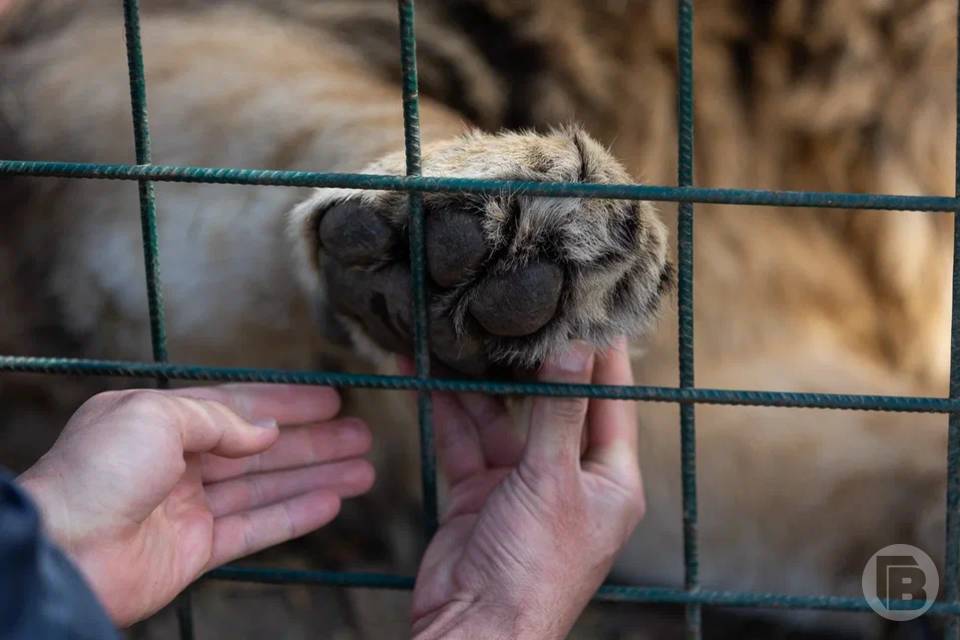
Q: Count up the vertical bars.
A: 4